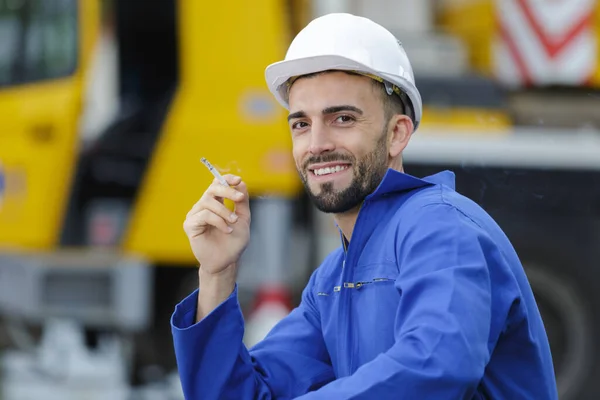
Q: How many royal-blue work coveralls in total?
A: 1